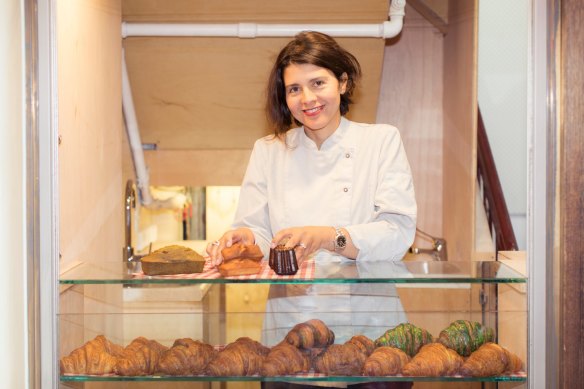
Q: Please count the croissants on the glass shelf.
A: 13